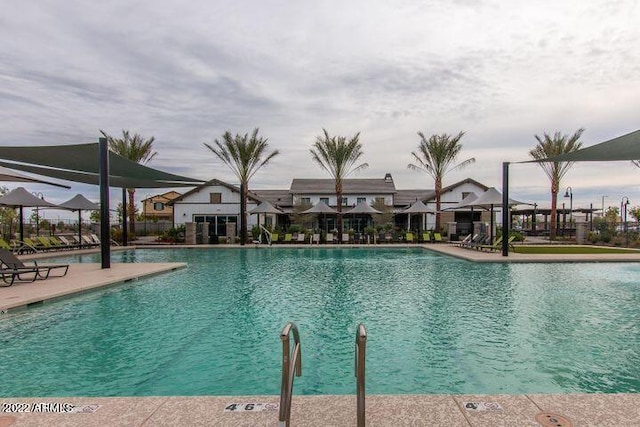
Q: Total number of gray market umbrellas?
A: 8